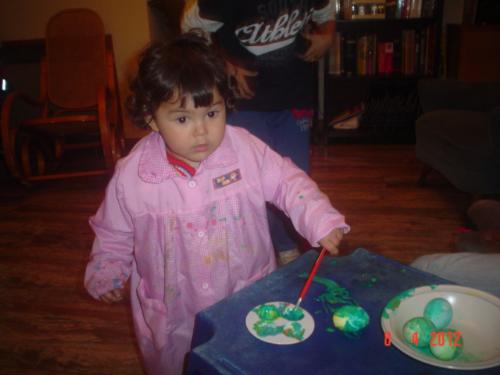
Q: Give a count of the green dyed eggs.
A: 4